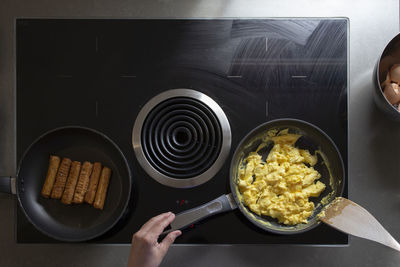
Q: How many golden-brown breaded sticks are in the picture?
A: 6